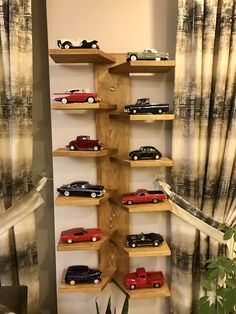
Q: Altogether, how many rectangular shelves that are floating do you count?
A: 12